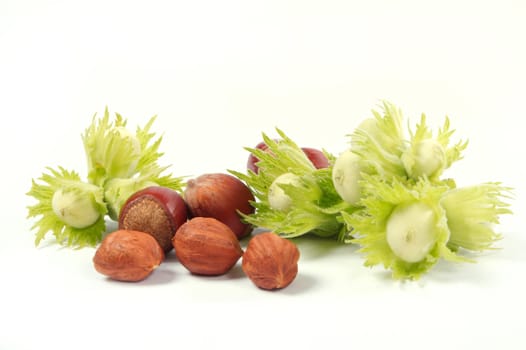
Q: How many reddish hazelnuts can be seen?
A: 7